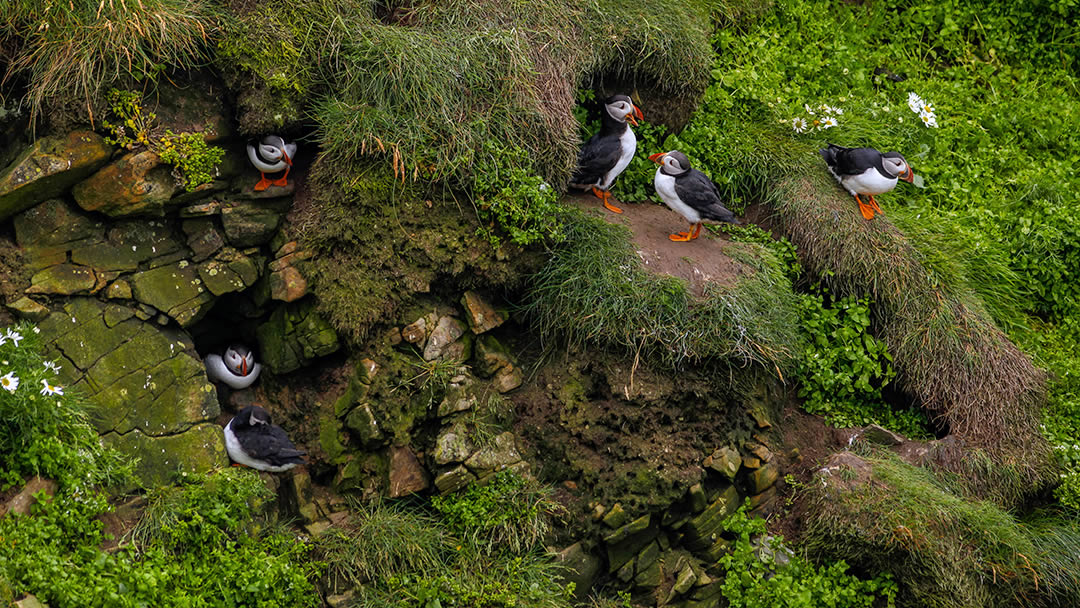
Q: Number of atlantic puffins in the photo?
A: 6